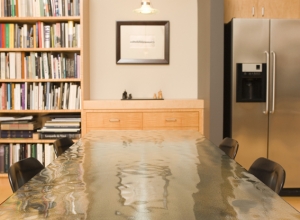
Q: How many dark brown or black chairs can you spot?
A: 4